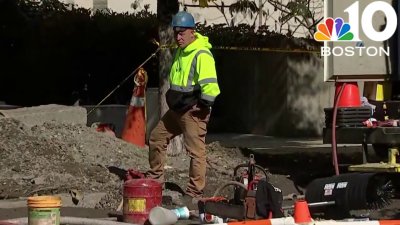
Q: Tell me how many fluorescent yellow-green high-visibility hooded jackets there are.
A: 1